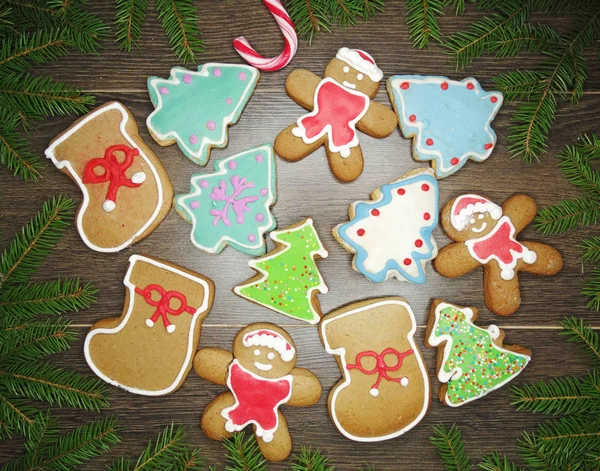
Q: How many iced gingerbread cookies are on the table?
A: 12